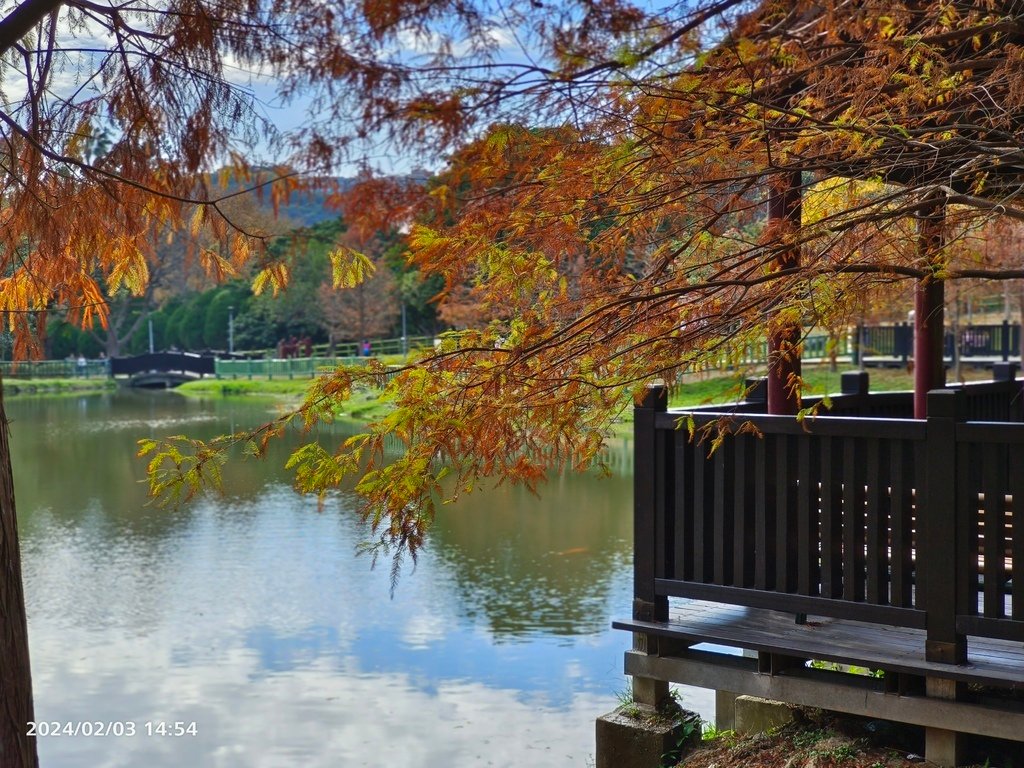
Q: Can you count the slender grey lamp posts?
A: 3